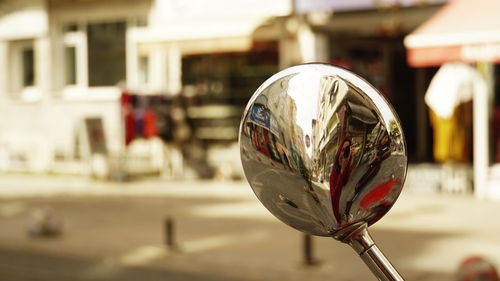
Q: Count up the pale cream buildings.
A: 1